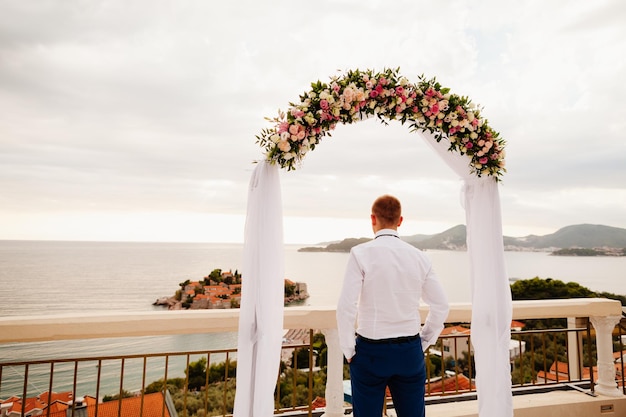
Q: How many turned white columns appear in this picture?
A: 2